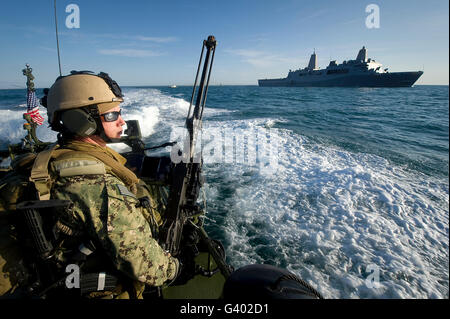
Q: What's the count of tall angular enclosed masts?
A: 2